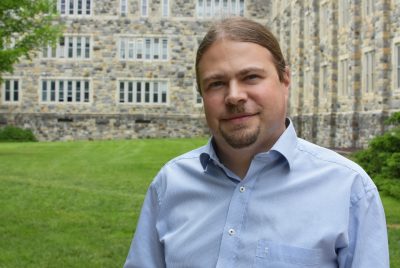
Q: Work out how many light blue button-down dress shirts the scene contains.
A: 1